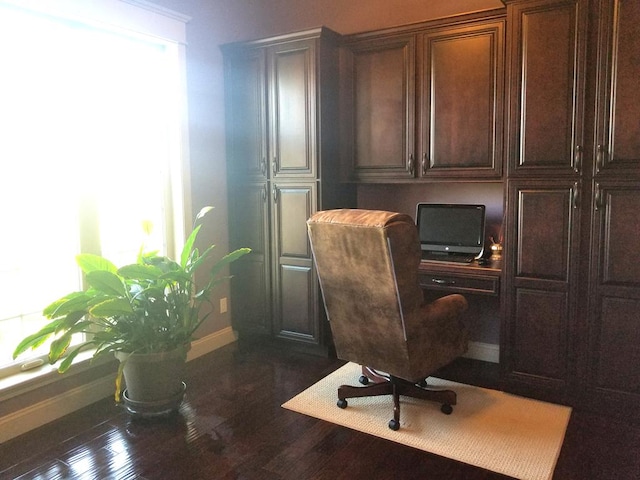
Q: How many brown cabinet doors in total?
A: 10